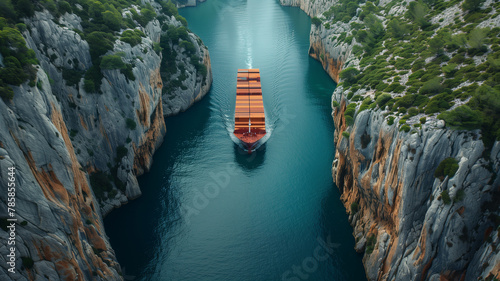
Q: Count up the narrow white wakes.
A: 1